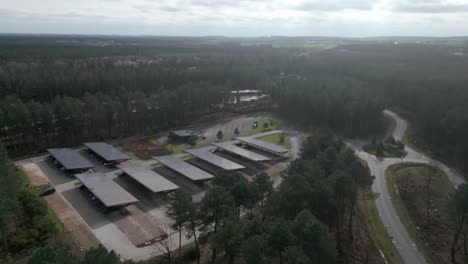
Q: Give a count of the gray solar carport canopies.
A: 8